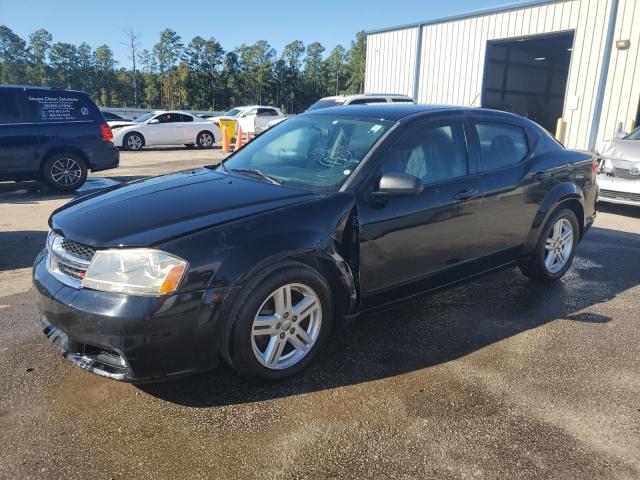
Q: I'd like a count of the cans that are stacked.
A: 0